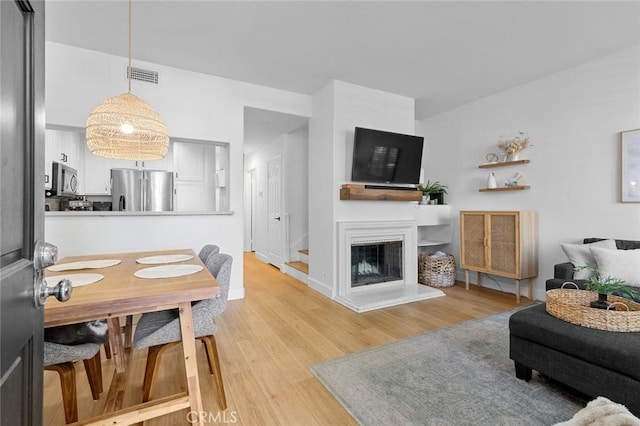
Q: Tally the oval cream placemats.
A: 4